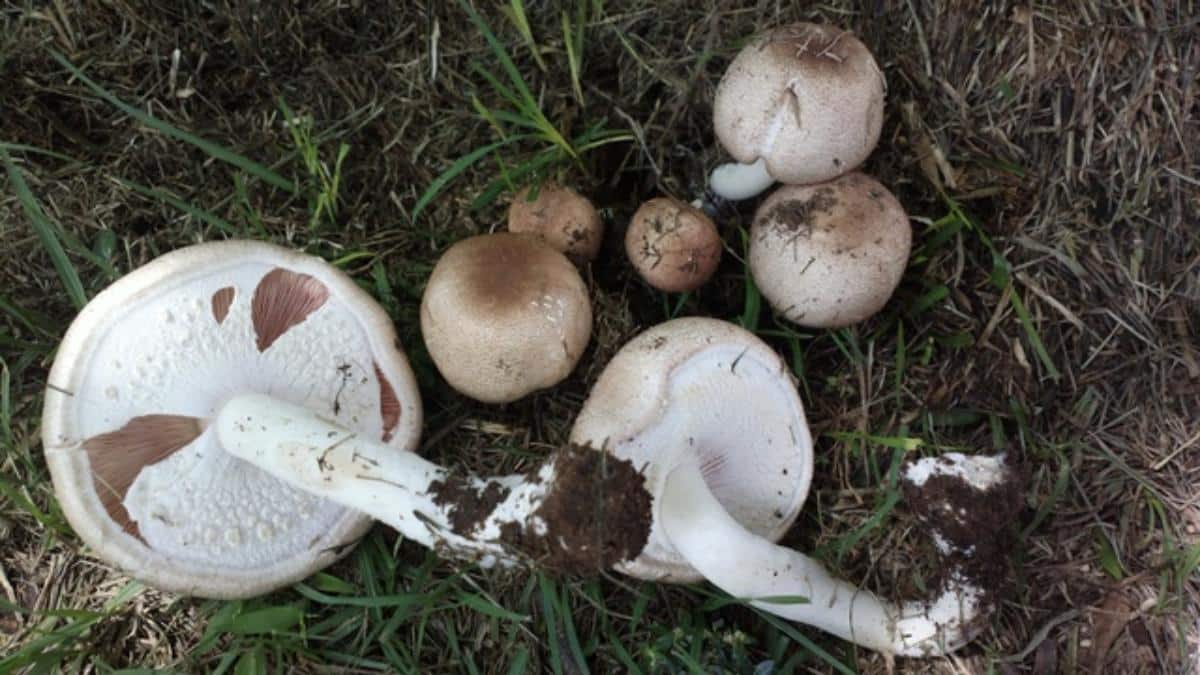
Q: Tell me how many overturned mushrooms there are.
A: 2